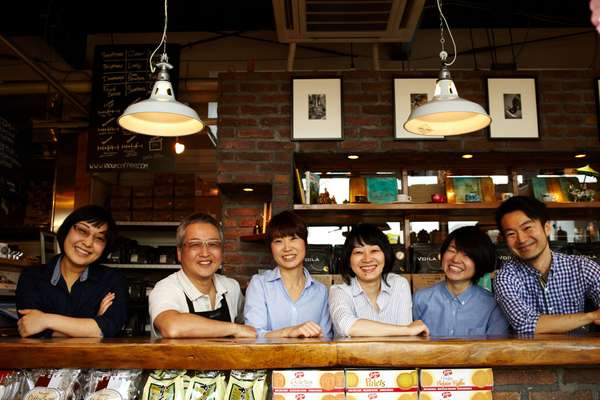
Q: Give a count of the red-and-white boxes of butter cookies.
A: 6